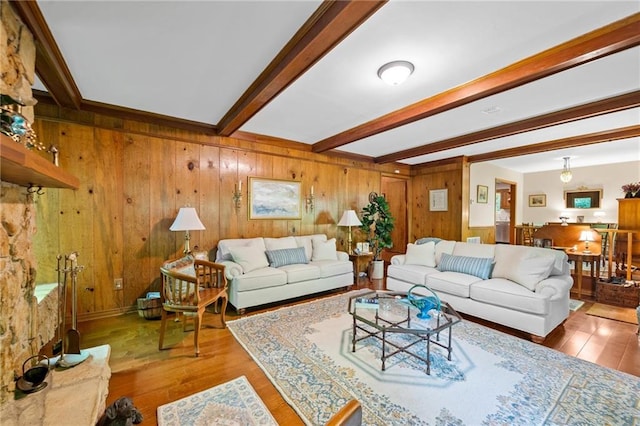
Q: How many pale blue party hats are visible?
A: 0